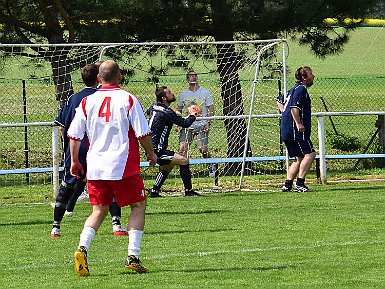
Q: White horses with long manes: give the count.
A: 0